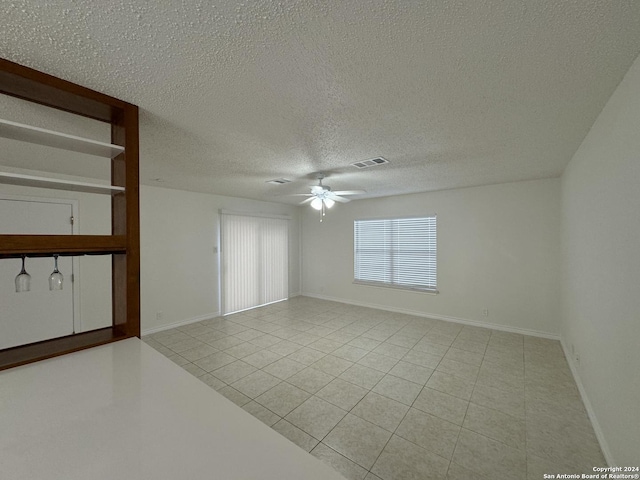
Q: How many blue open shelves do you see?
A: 0